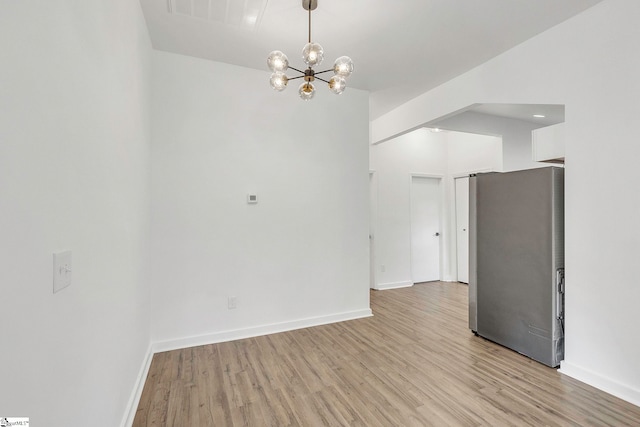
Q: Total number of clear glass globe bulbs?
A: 6